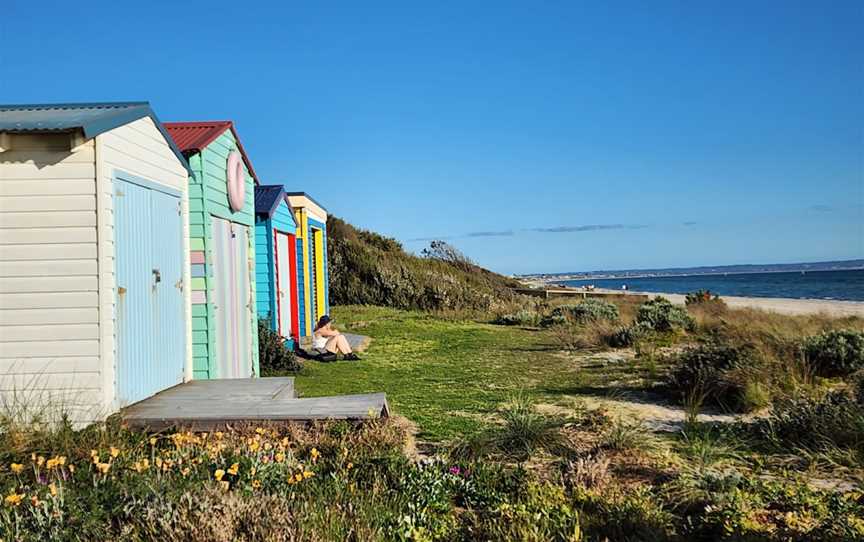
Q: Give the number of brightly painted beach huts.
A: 4